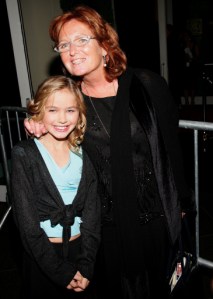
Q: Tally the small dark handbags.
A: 1